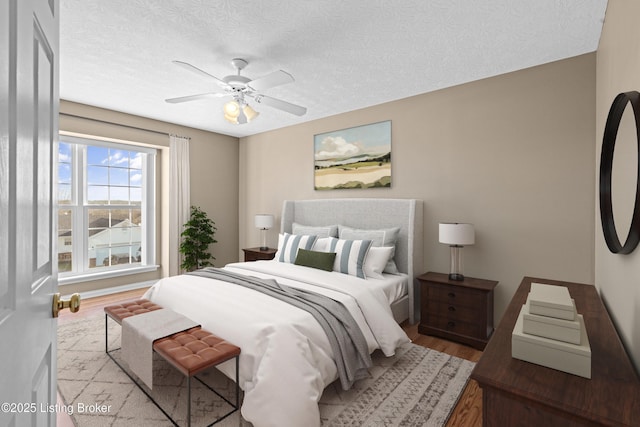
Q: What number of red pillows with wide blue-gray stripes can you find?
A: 0